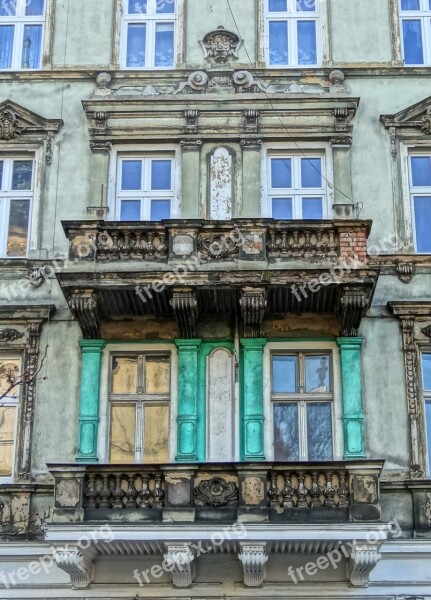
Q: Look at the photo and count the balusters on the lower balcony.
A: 12